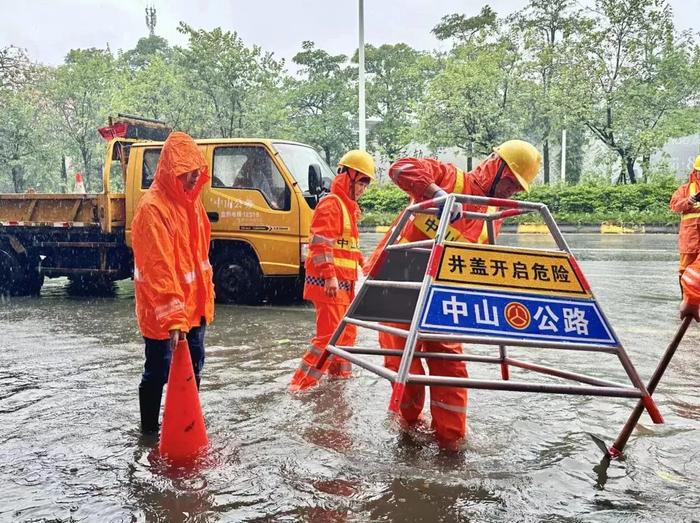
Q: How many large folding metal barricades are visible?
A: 1